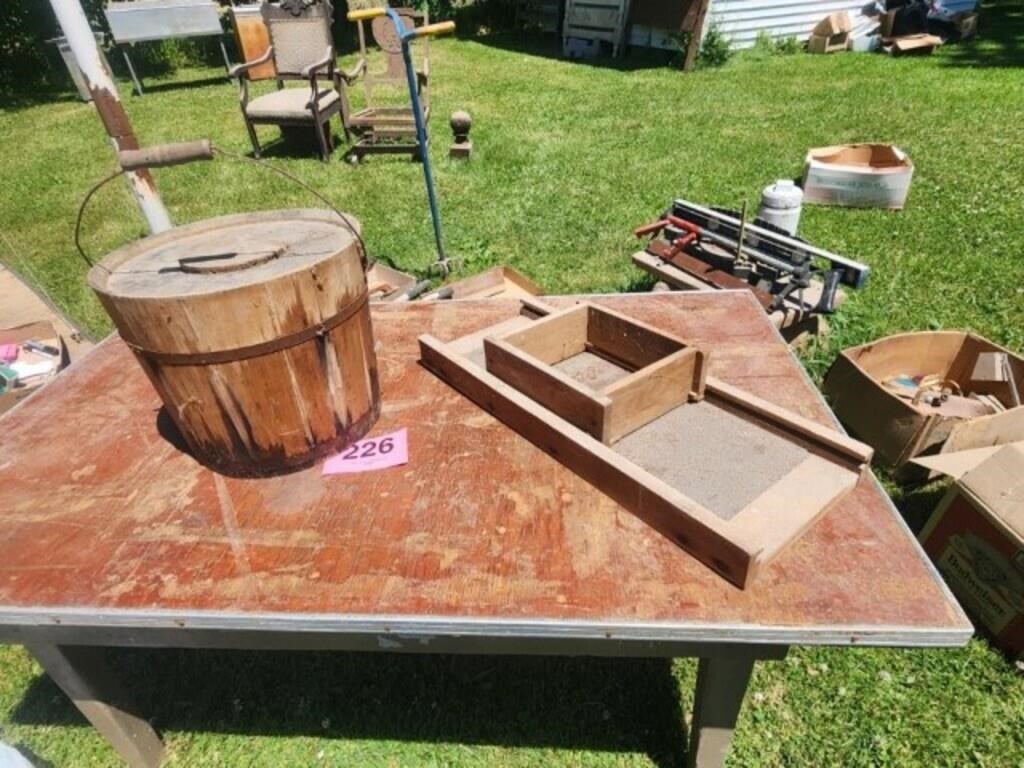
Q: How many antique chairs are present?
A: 2